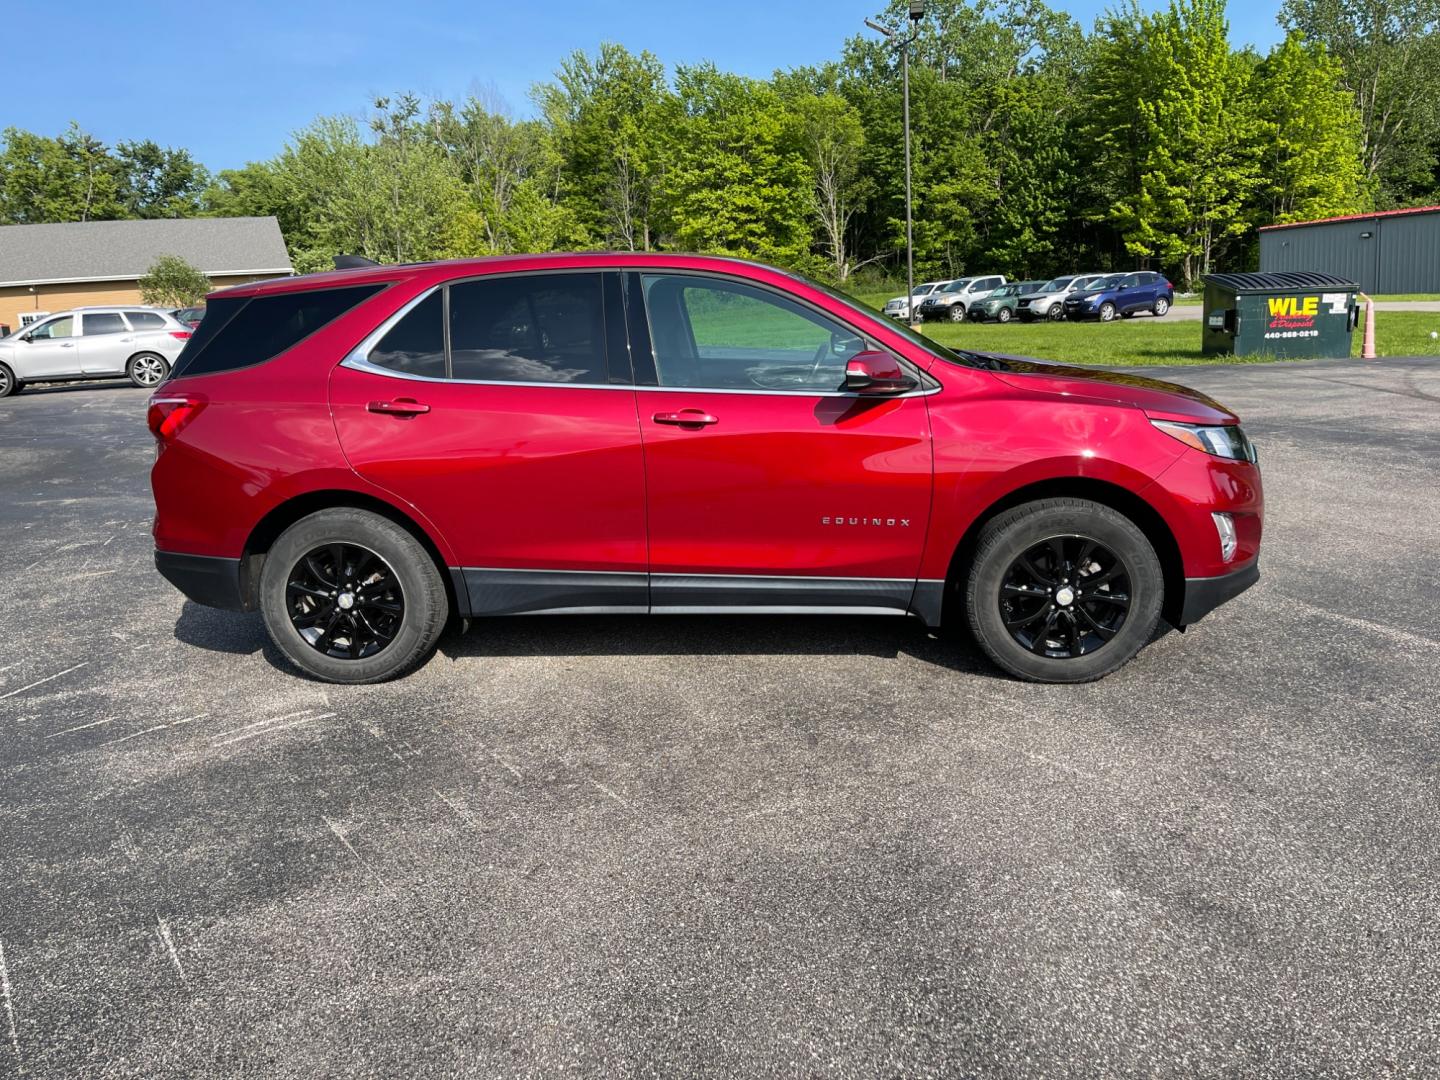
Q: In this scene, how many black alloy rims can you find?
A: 2